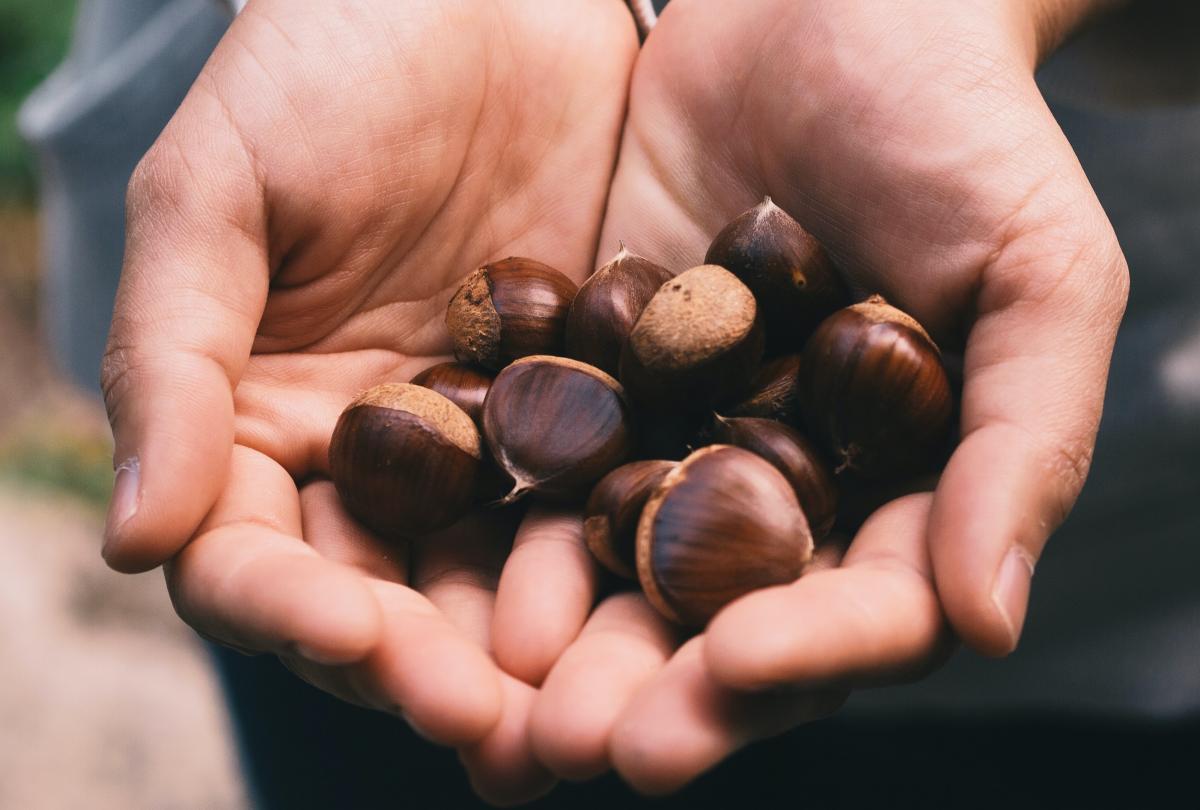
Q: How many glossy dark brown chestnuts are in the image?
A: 12